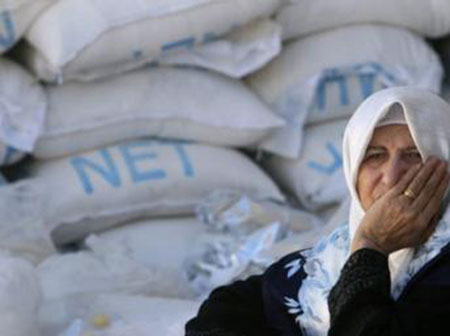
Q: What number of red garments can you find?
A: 0